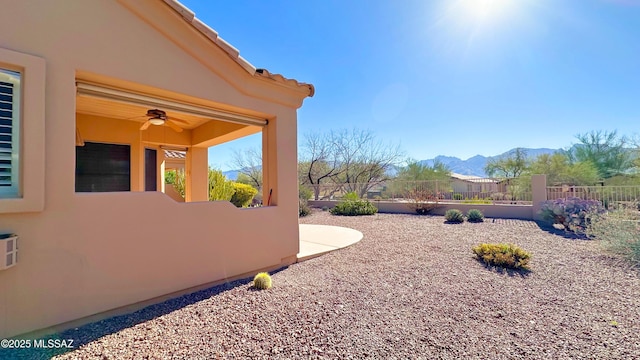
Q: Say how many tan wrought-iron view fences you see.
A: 2